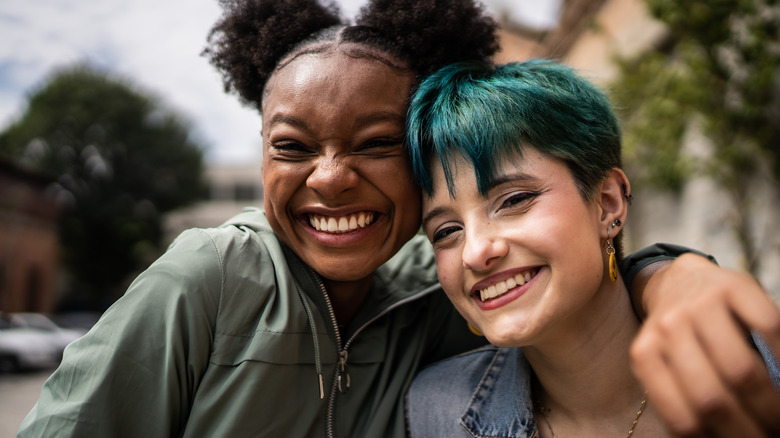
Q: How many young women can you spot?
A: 2